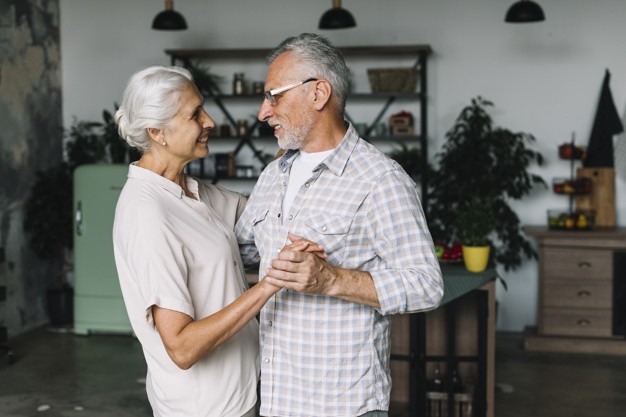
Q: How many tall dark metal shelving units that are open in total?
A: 1